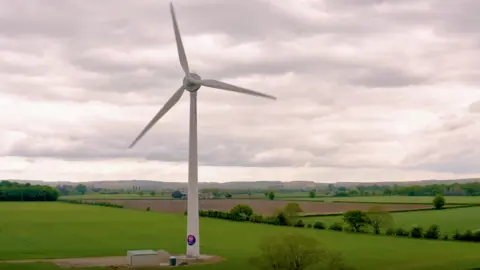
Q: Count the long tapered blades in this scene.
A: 3